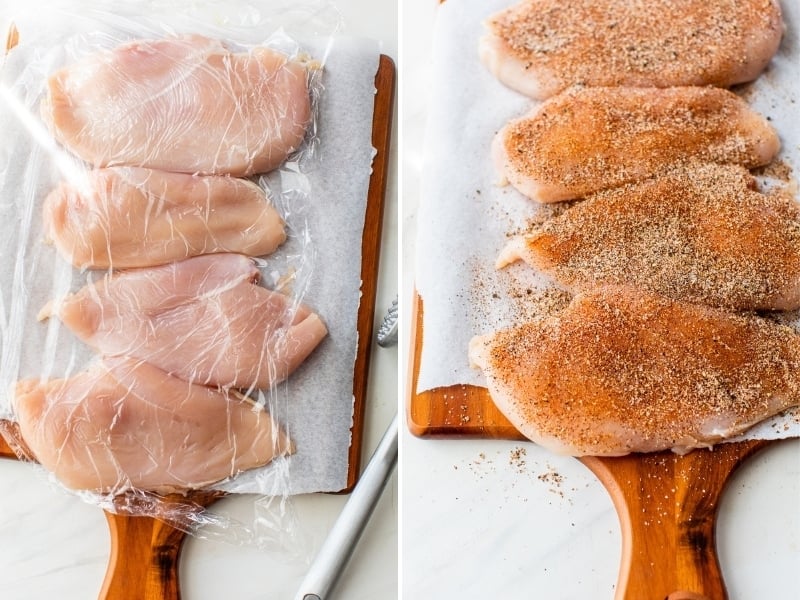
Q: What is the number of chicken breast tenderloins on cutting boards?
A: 8